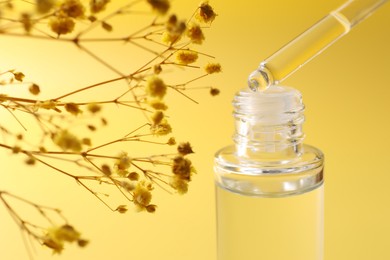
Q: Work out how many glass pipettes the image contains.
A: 1